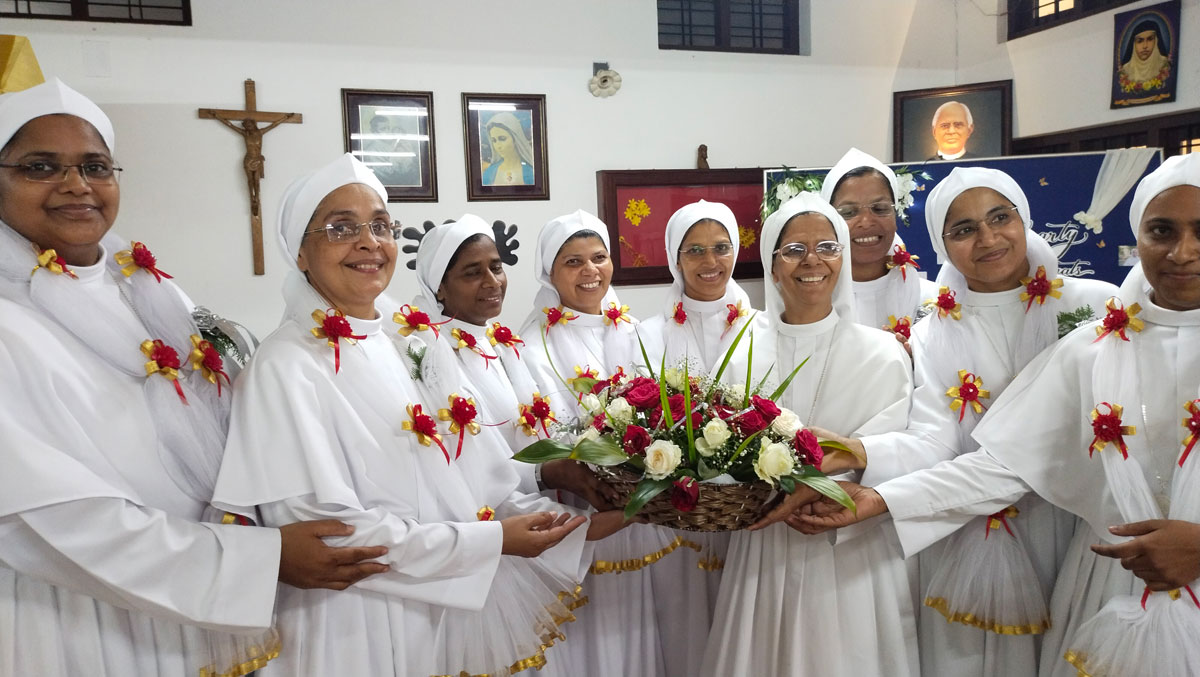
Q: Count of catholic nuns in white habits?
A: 9